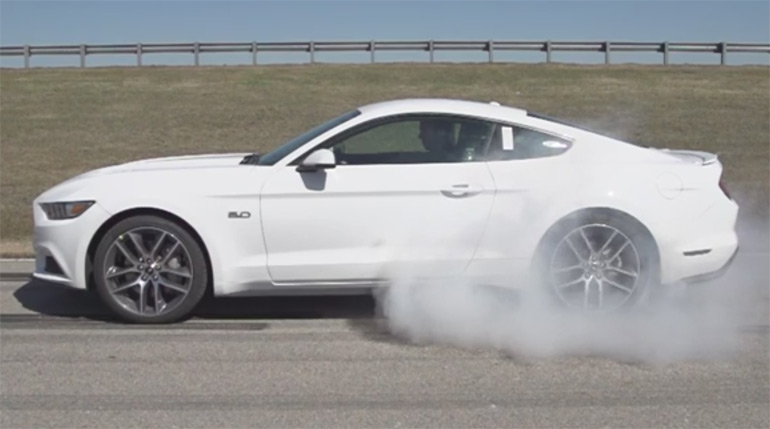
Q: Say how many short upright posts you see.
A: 13